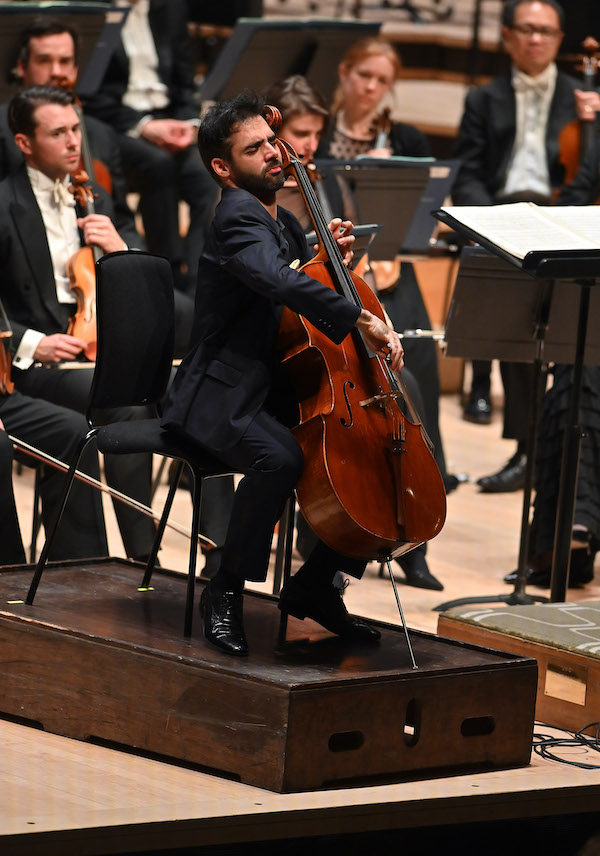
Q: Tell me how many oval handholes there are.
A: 3